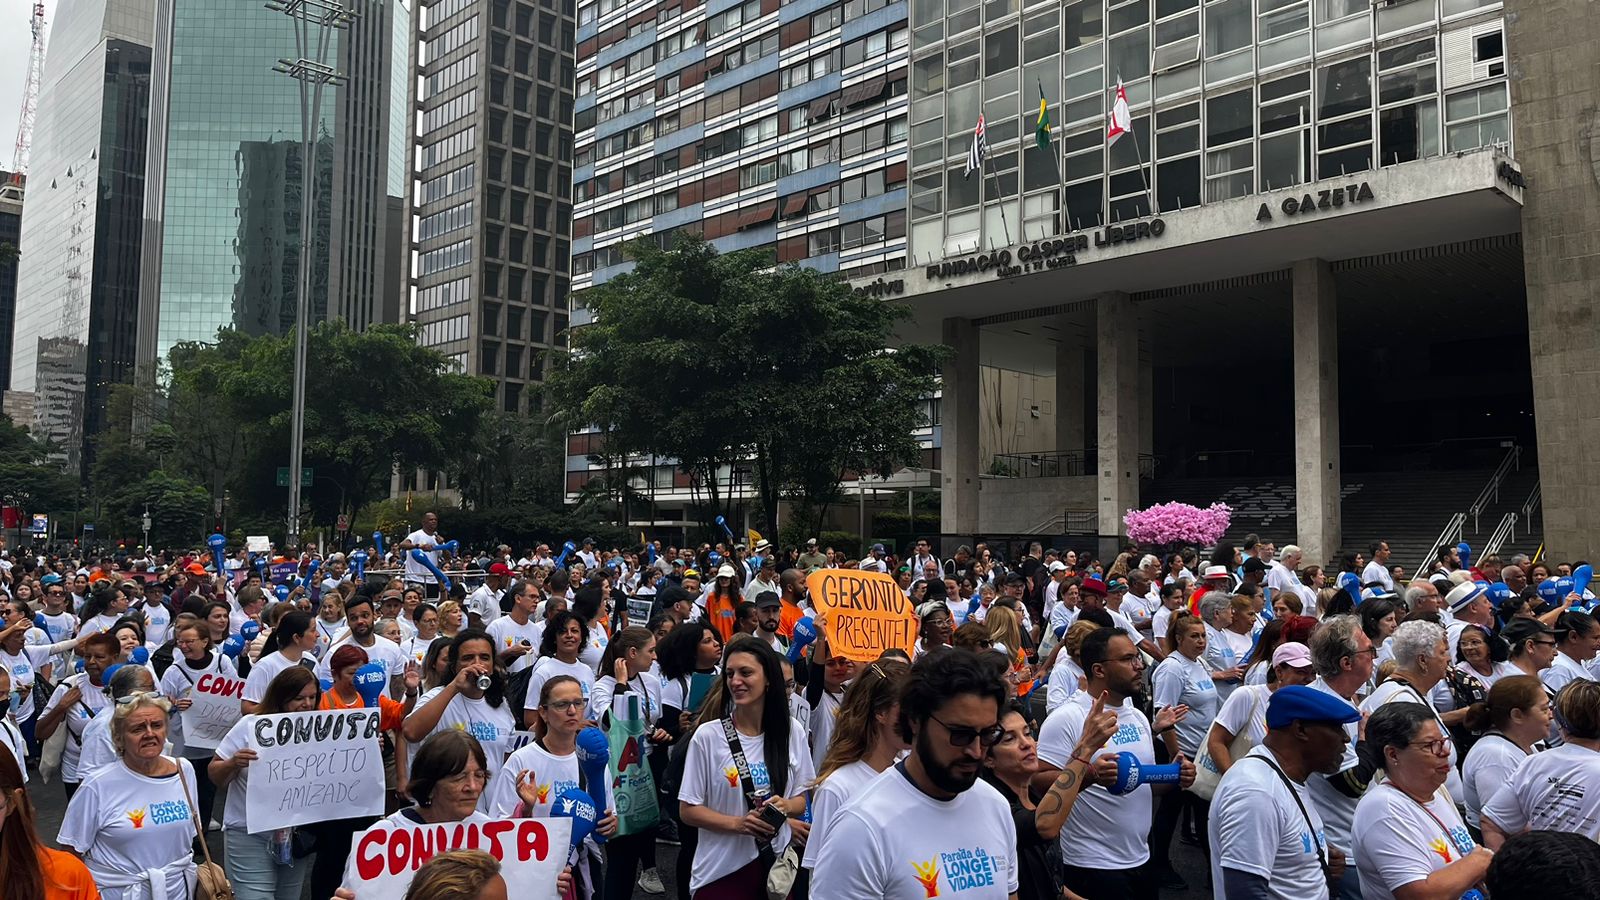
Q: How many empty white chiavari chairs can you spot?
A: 0